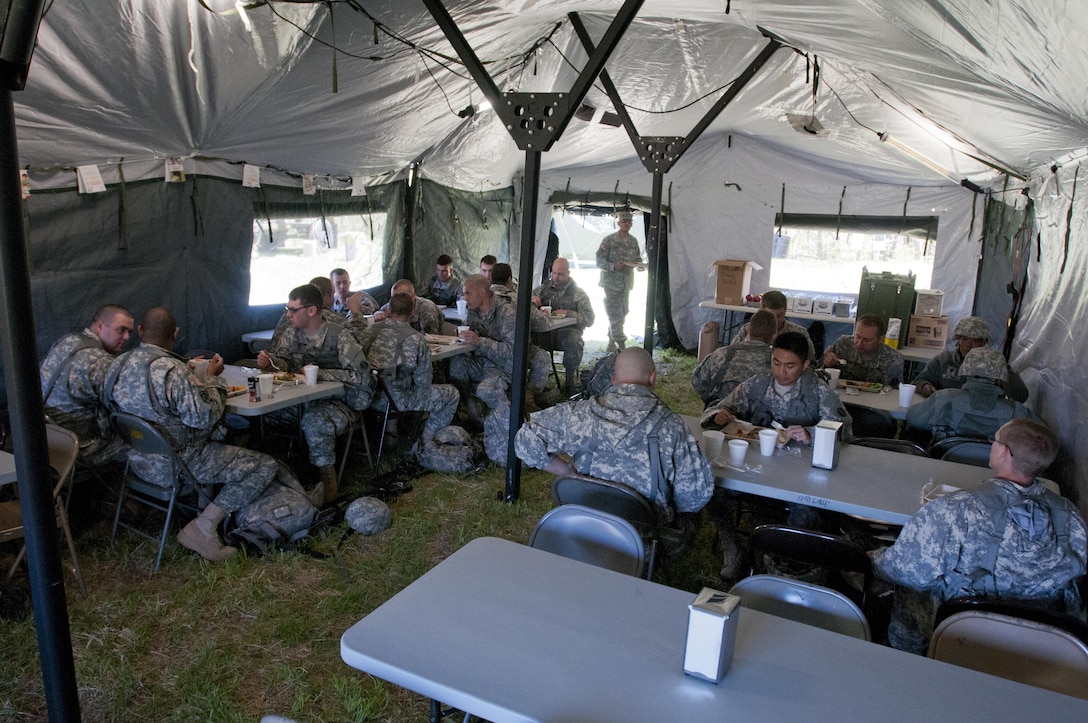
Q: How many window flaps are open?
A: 2